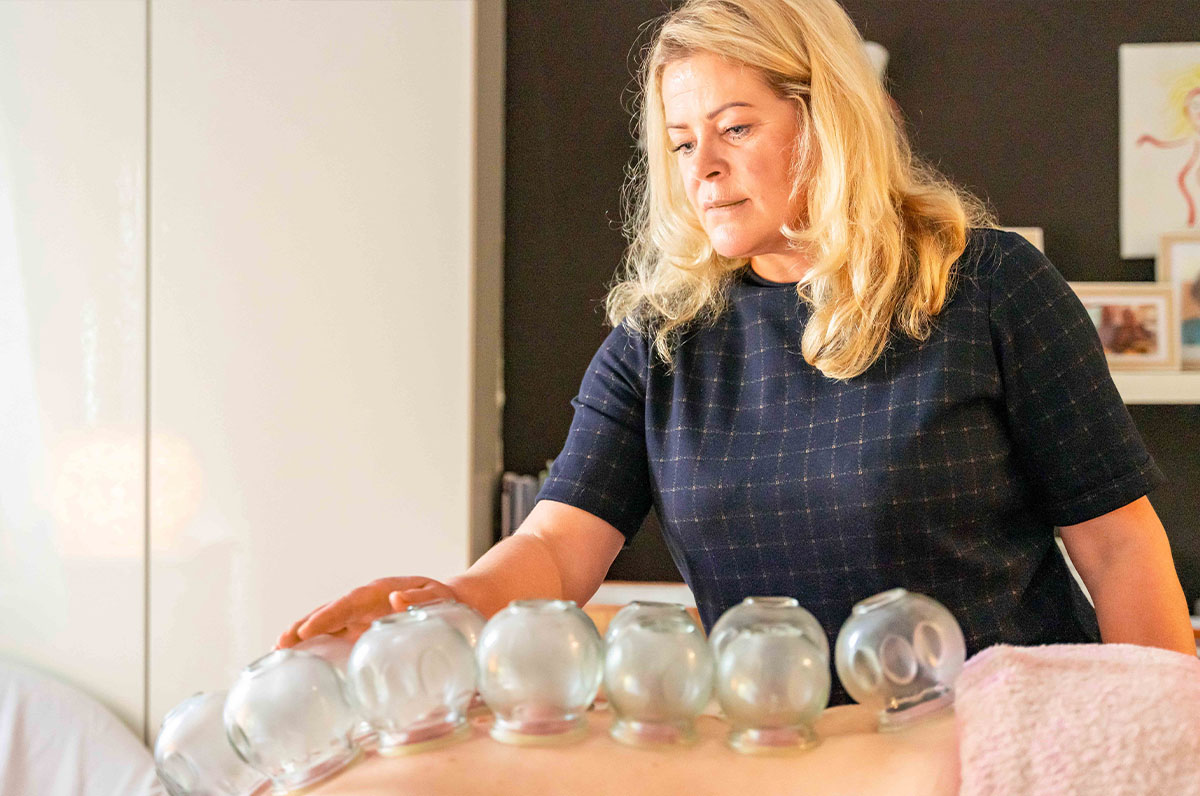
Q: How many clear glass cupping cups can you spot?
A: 11